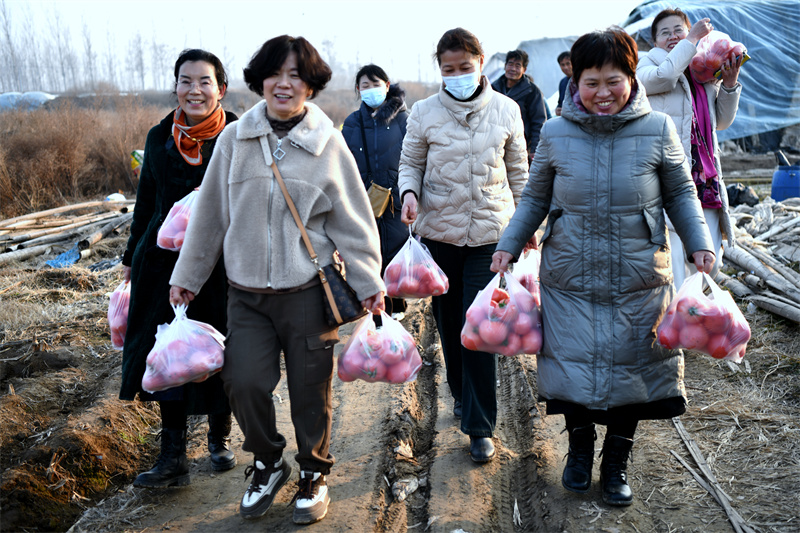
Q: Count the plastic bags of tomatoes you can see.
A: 9